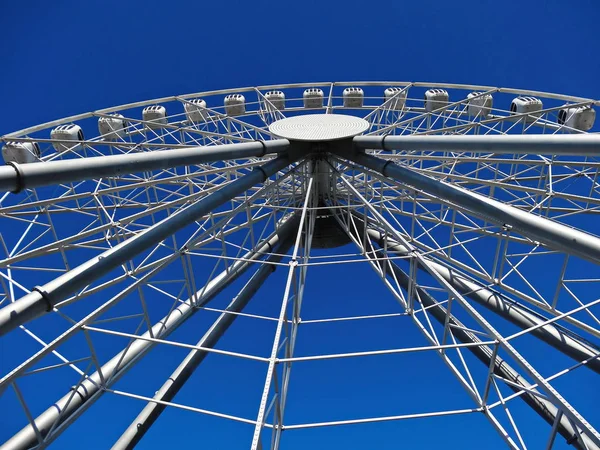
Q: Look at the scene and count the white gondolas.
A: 14